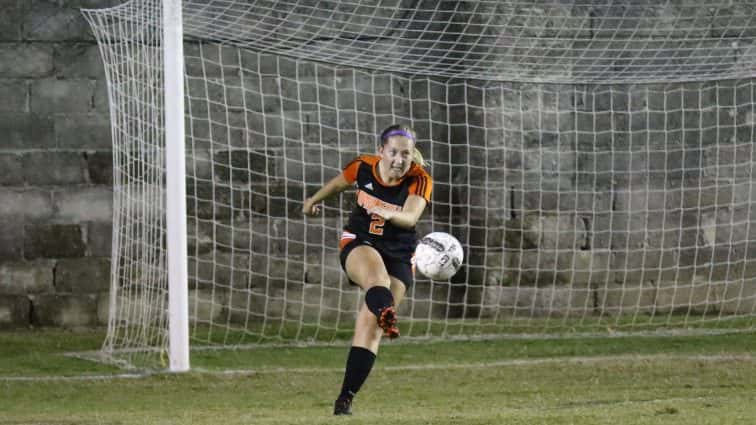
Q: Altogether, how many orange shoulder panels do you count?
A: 2